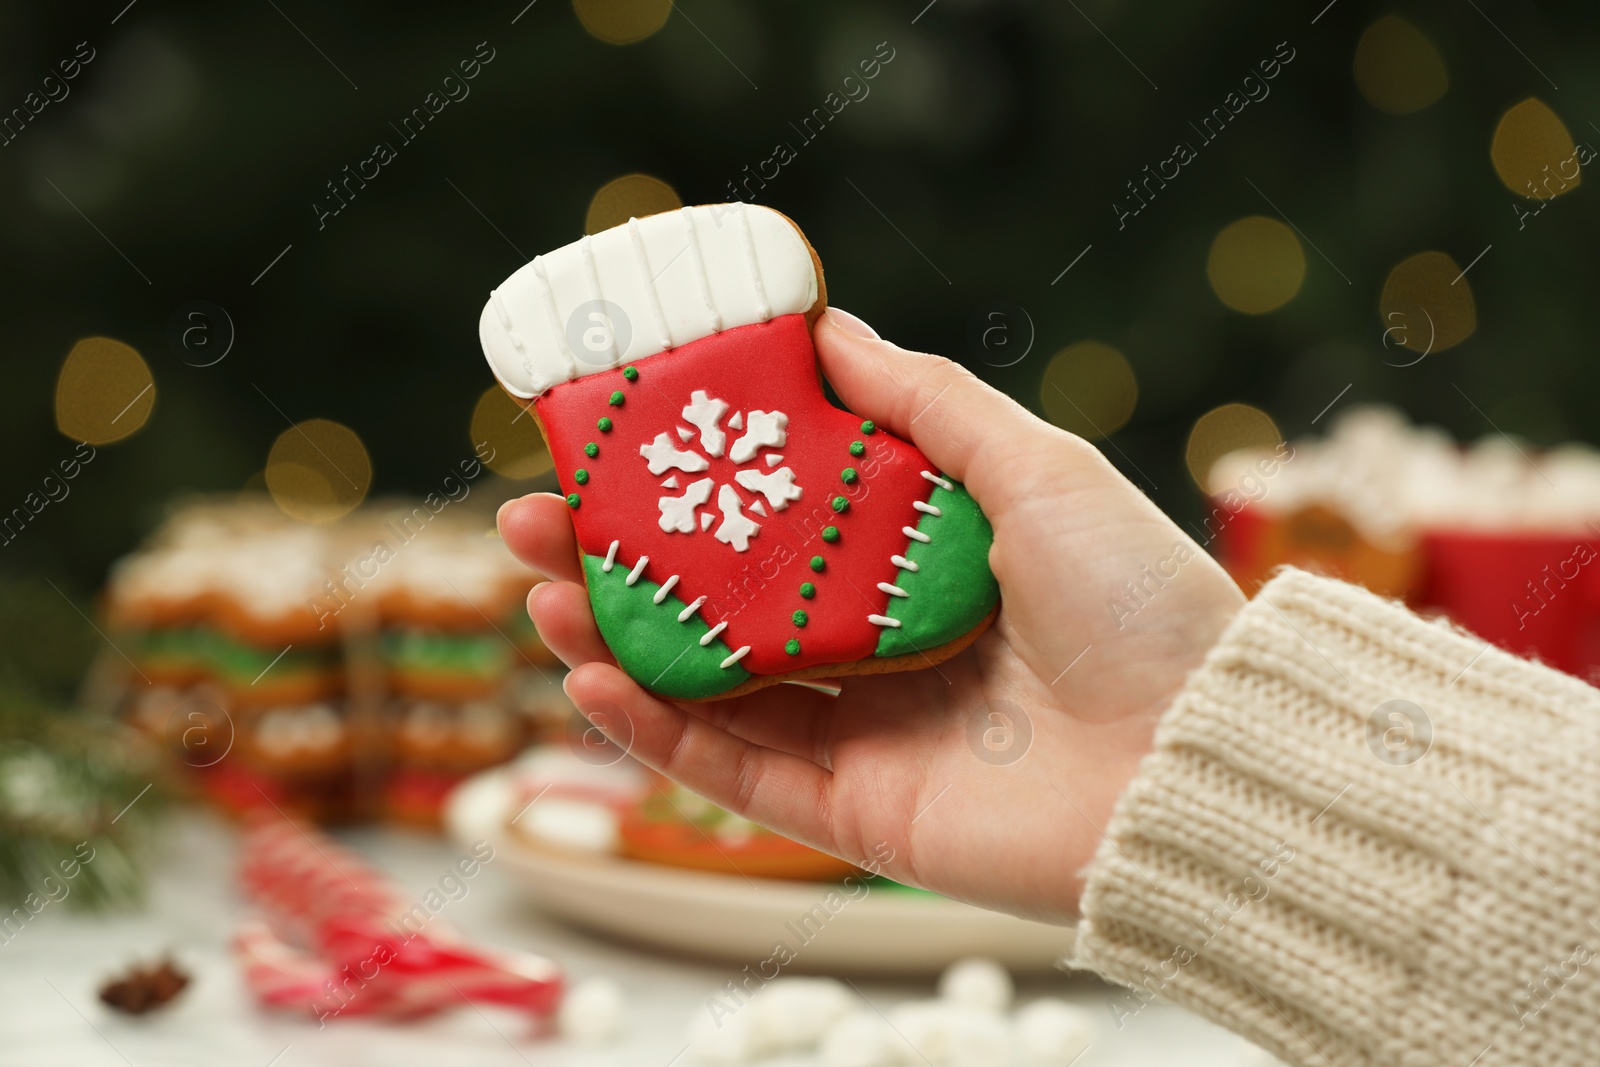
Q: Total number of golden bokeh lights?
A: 11